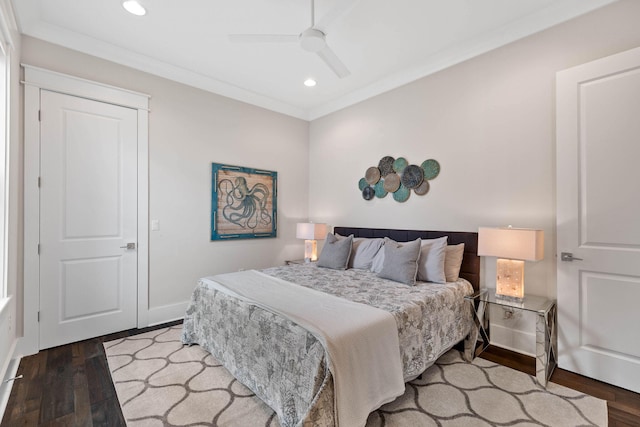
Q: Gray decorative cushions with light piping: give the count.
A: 2